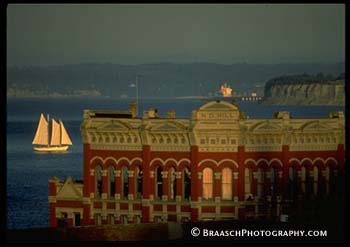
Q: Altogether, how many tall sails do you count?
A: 3